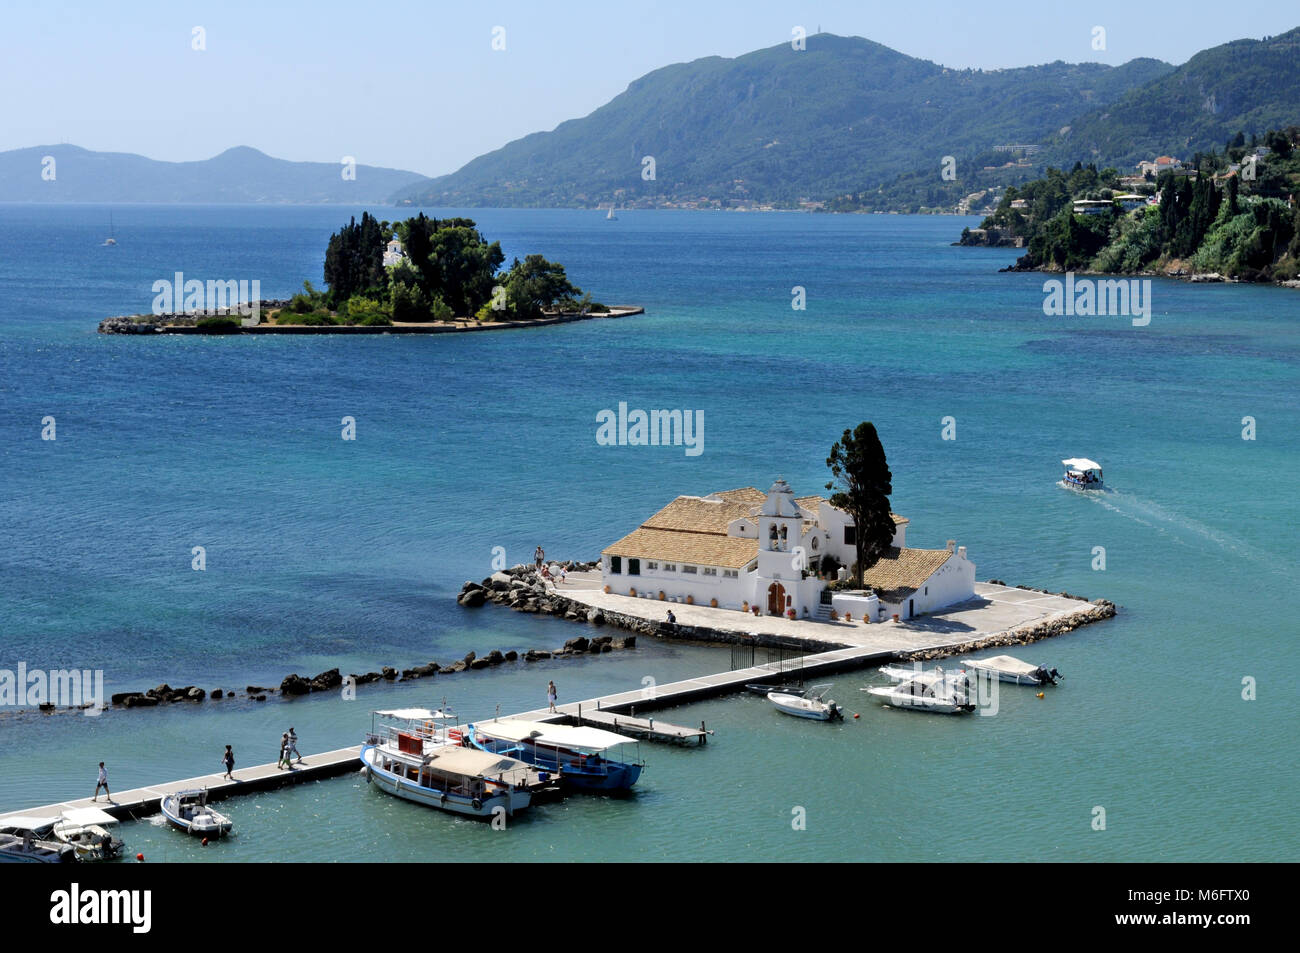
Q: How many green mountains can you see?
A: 2